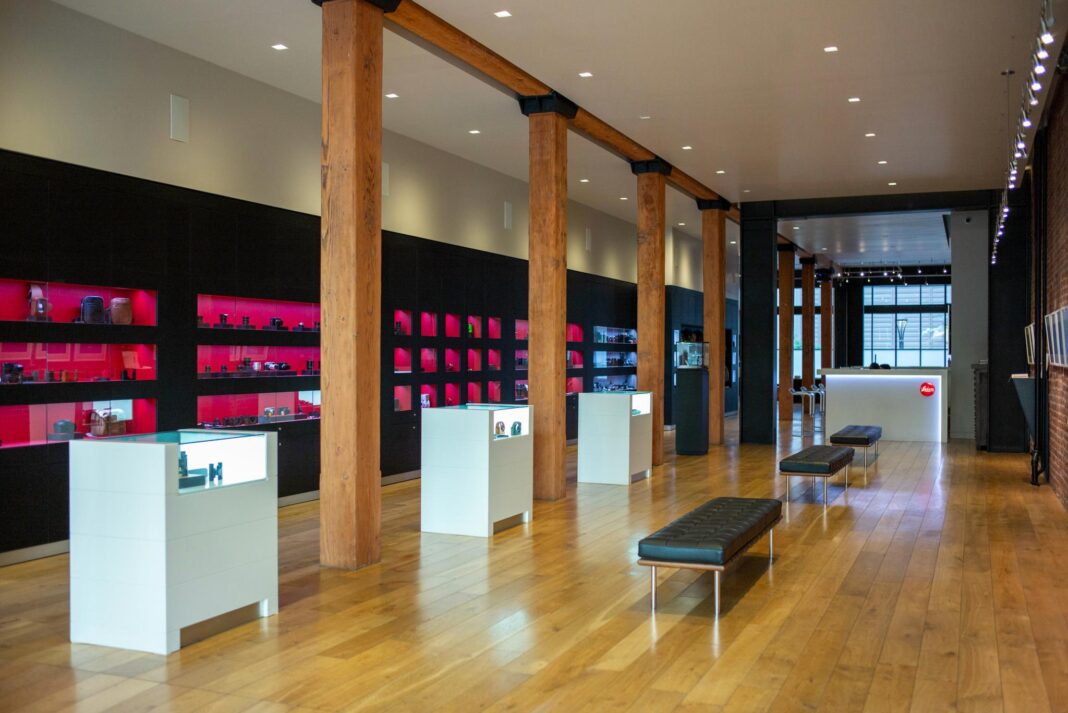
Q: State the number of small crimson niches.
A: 15